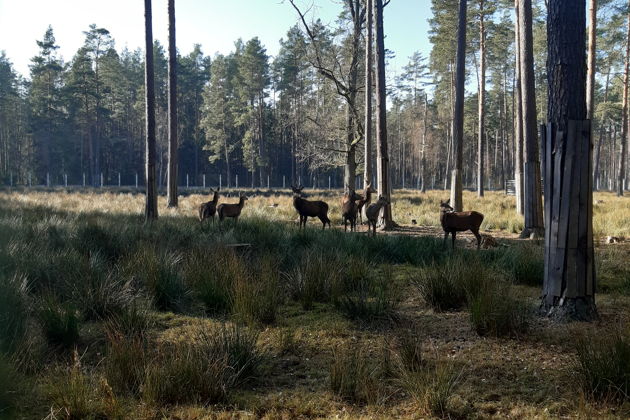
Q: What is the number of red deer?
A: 7